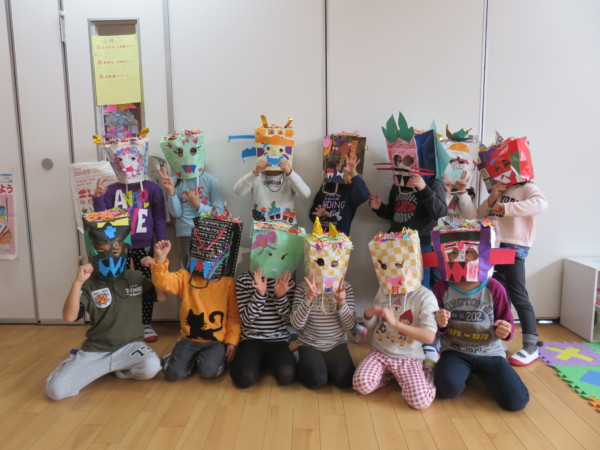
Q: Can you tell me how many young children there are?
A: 13